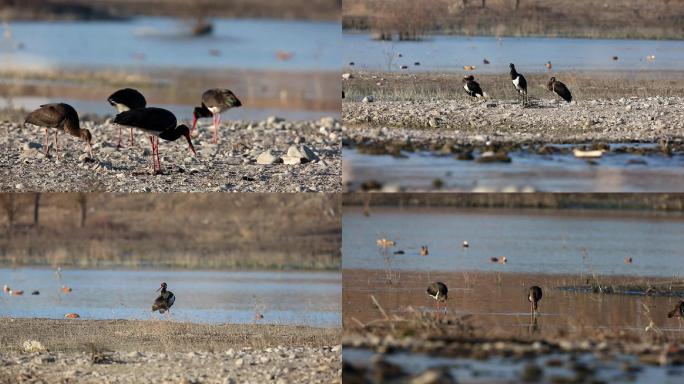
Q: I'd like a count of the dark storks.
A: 11